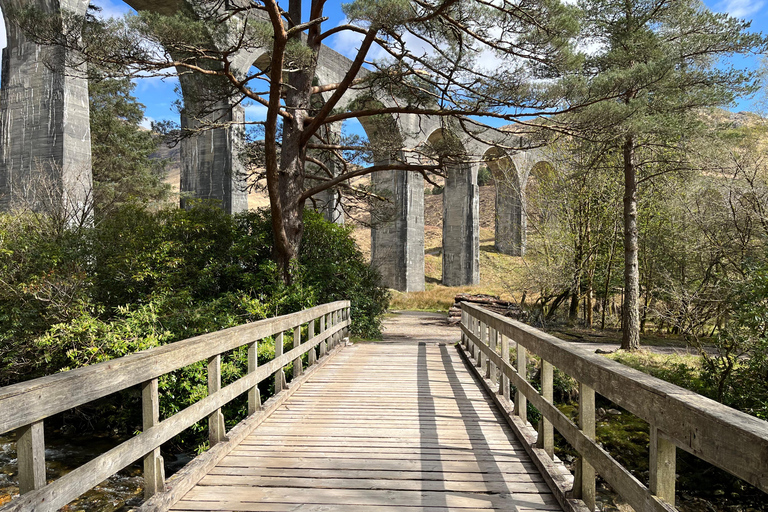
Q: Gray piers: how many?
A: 6